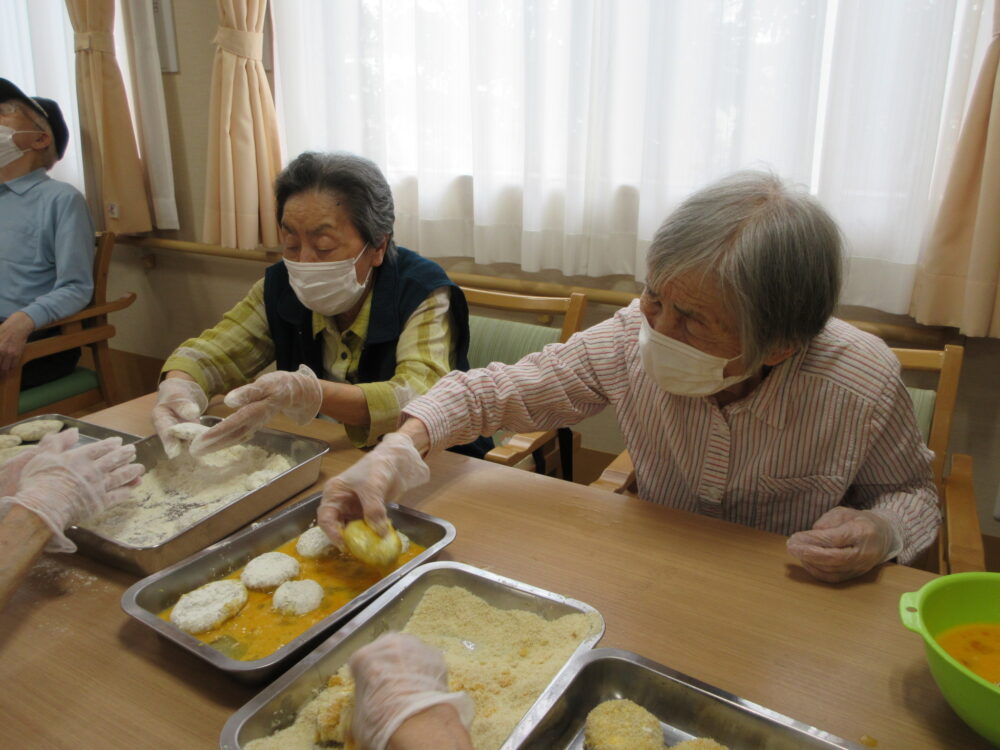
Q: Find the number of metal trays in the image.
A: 5